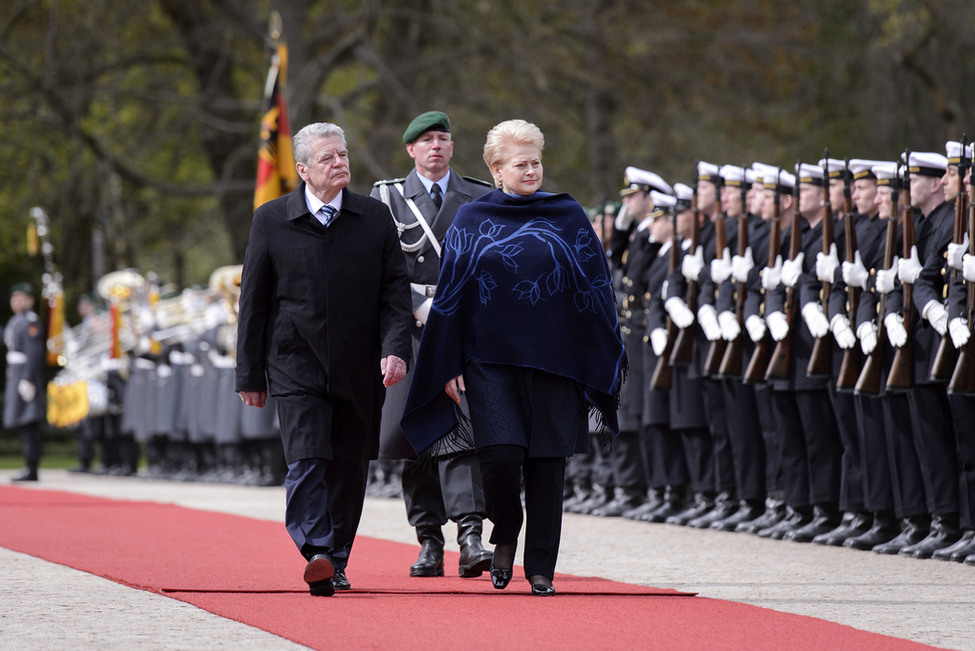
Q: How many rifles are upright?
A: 12